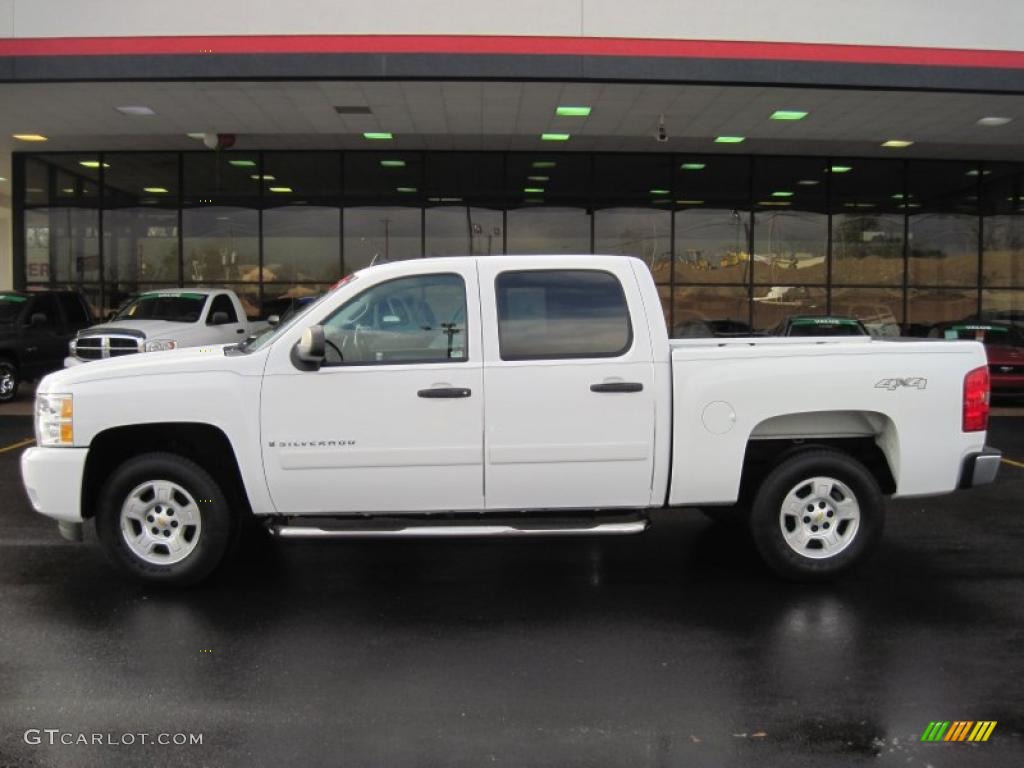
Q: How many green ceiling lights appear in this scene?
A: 5